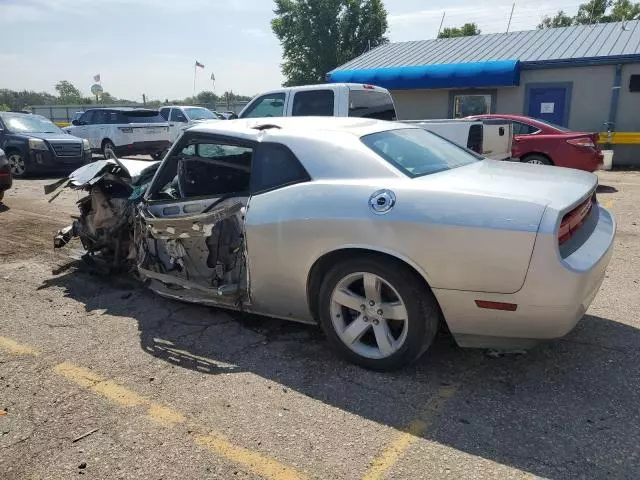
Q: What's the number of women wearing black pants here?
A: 0